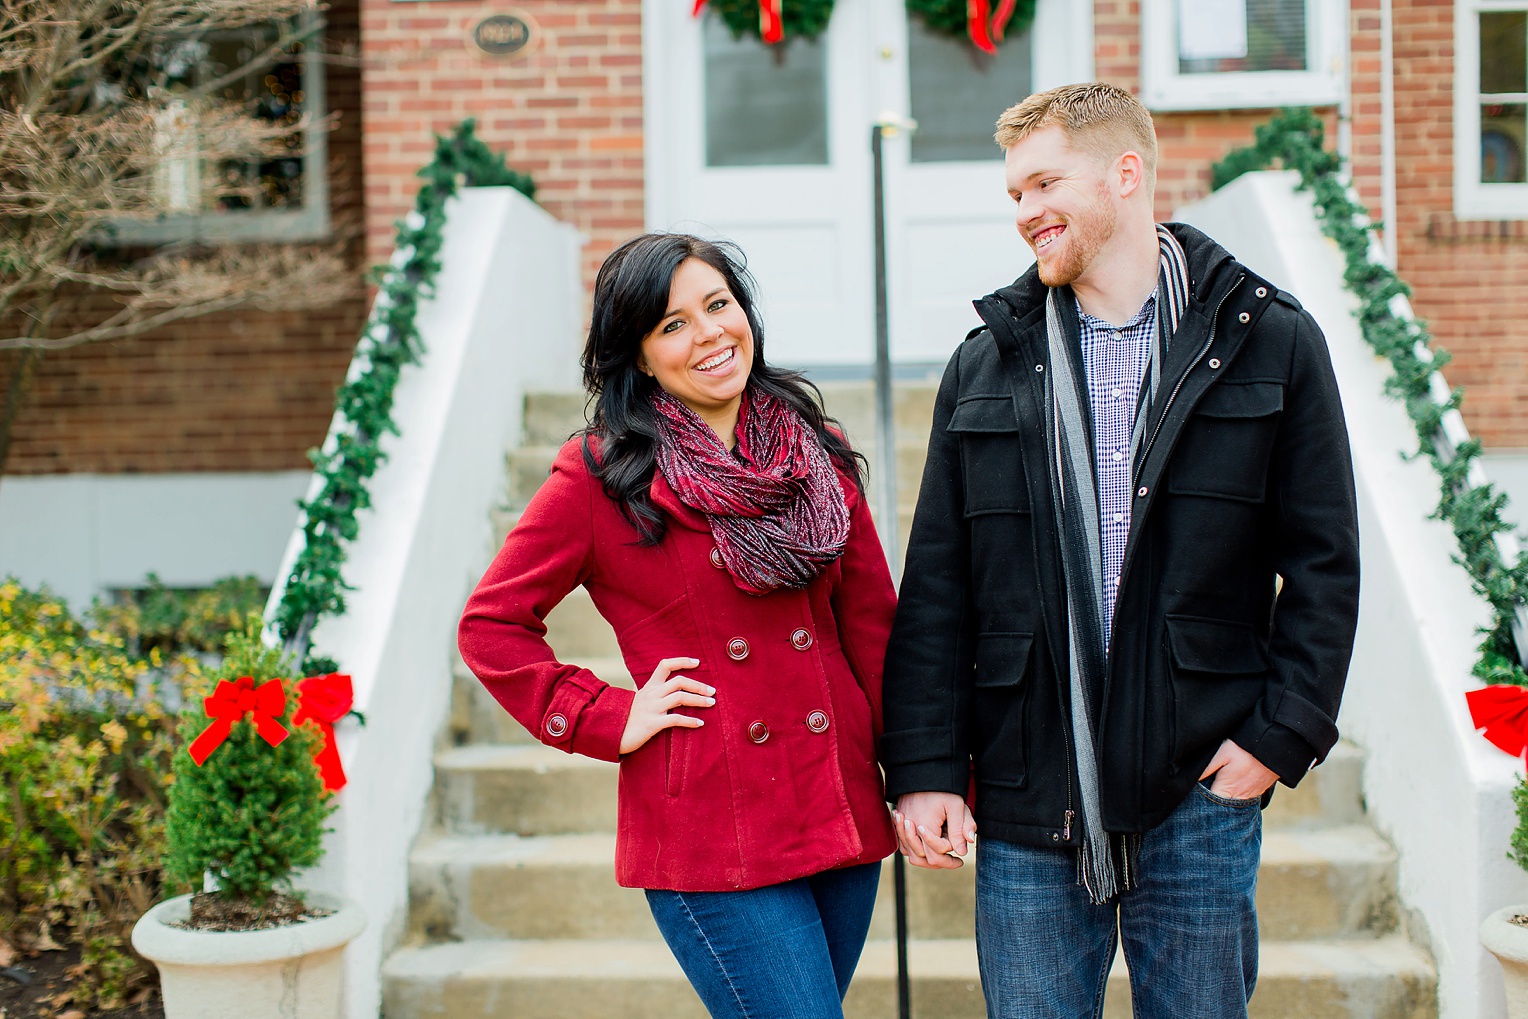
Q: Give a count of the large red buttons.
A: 6